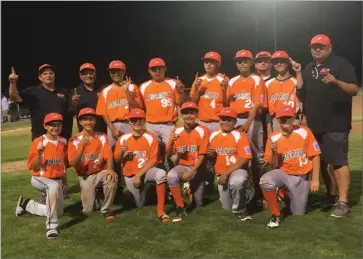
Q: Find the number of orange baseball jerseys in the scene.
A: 11